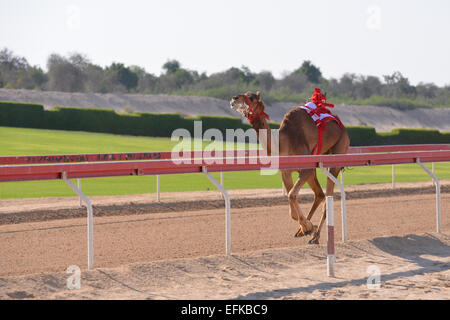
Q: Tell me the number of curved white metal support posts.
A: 4